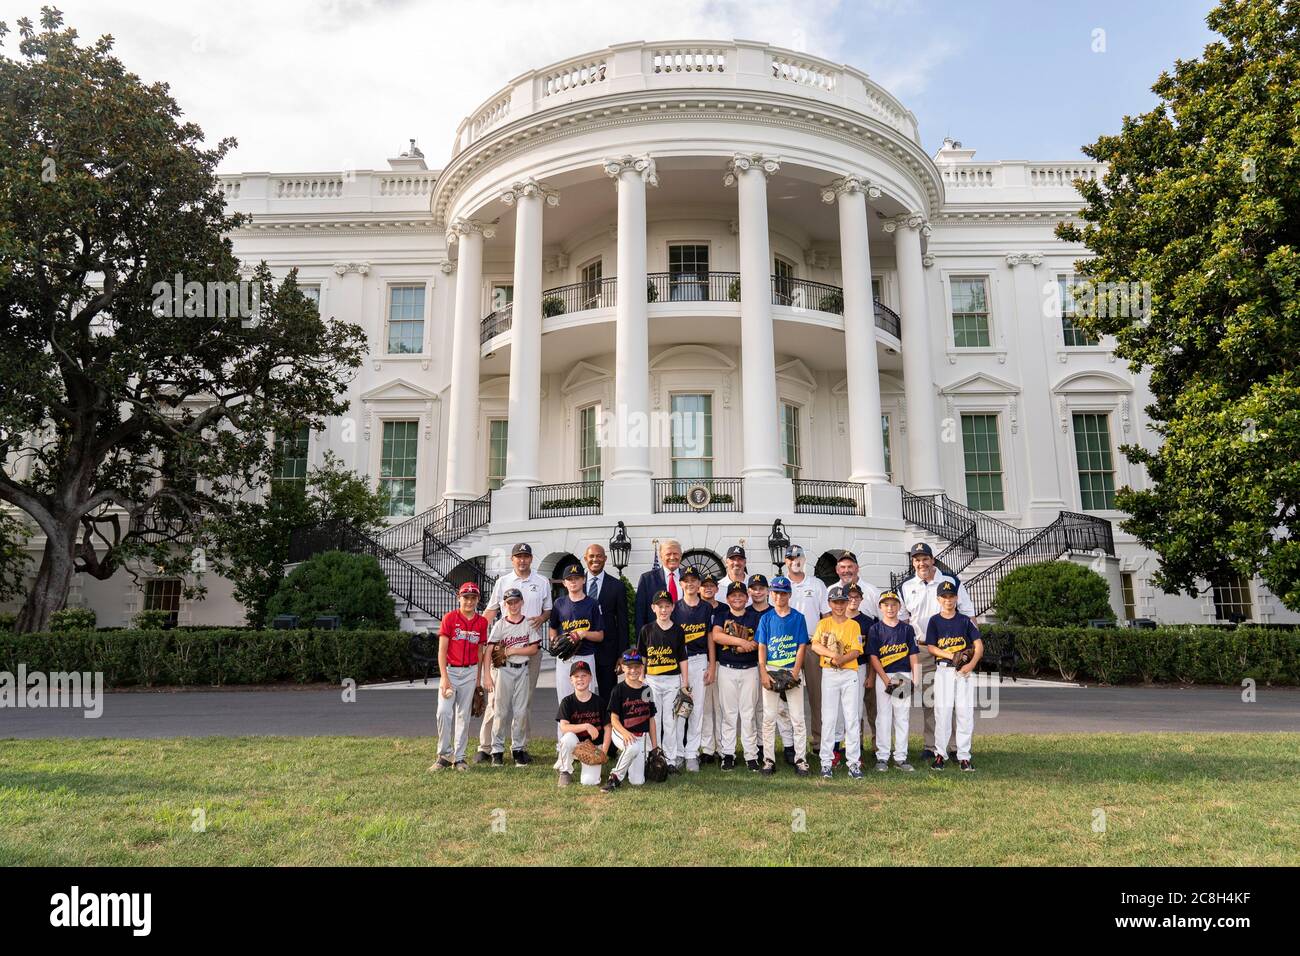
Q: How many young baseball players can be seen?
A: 15